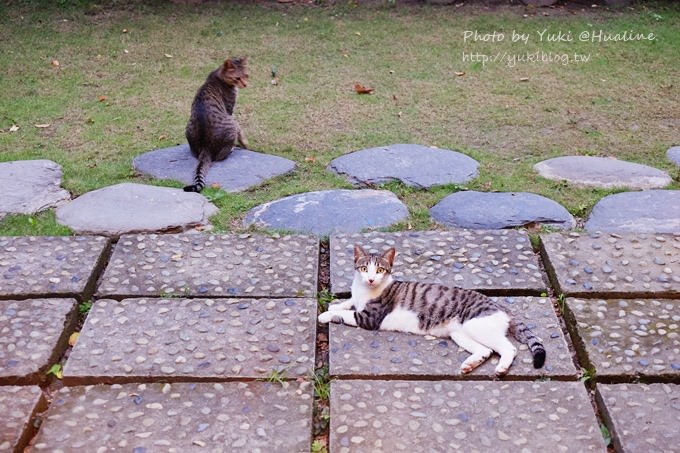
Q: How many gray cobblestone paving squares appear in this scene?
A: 12